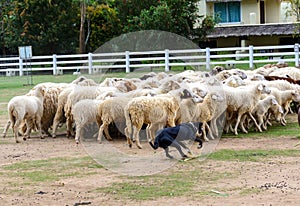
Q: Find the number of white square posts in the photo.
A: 8